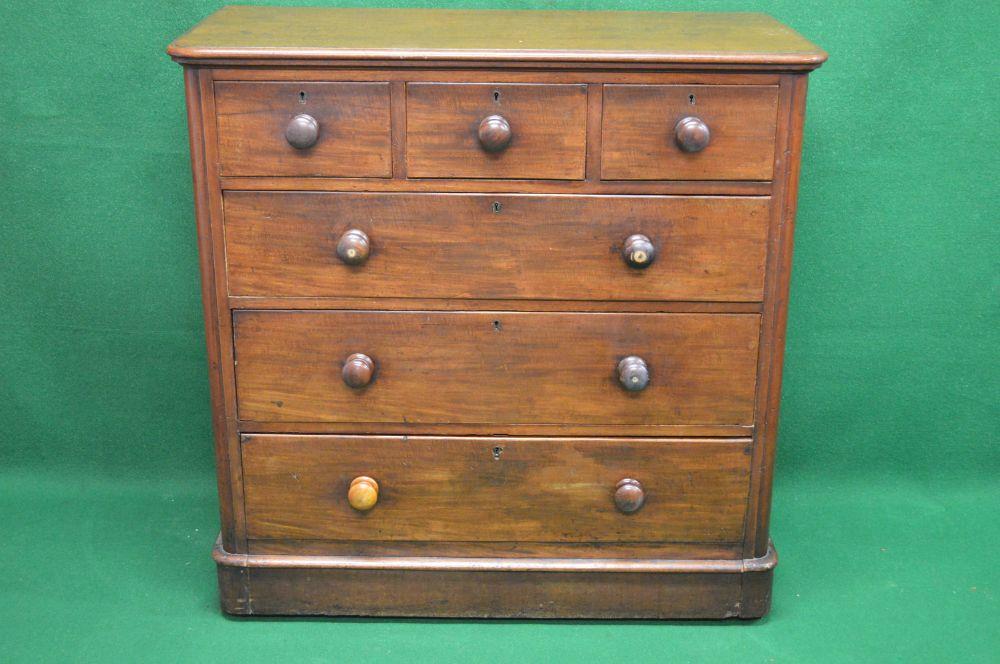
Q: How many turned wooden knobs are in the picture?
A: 9